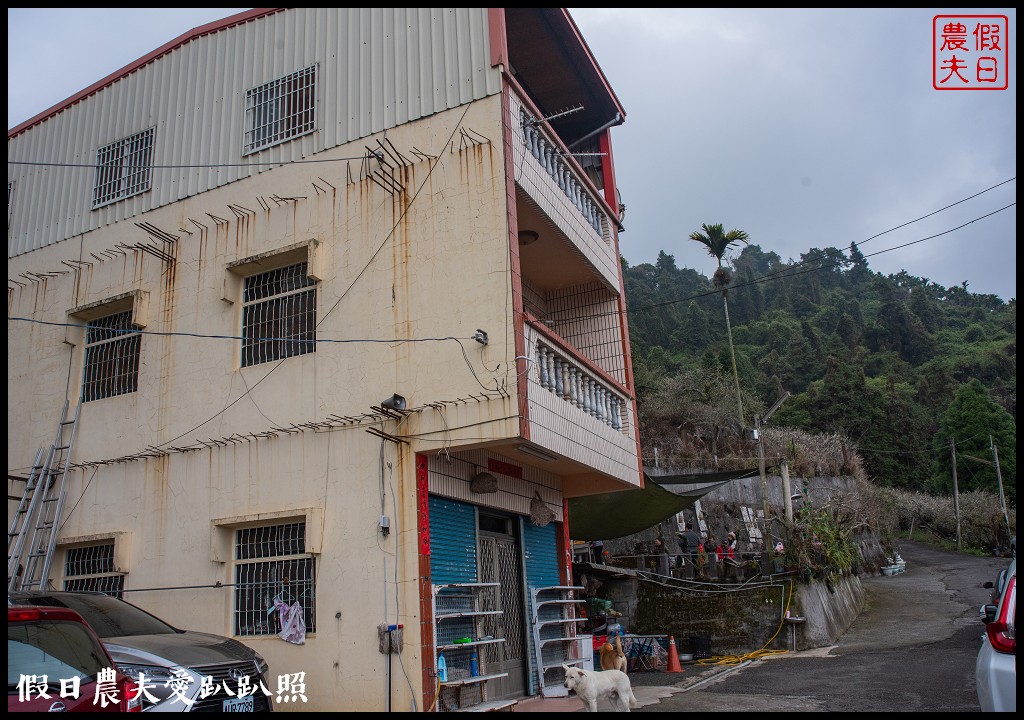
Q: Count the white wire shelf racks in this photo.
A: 2